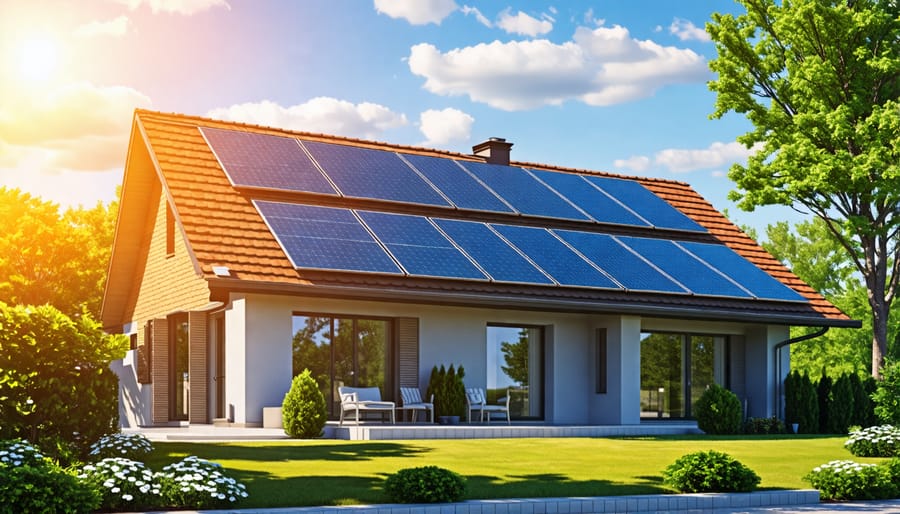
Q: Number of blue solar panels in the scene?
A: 13